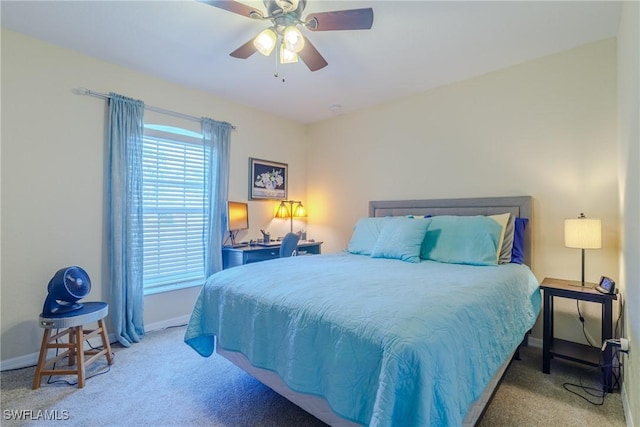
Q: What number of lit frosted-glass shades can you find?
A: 3